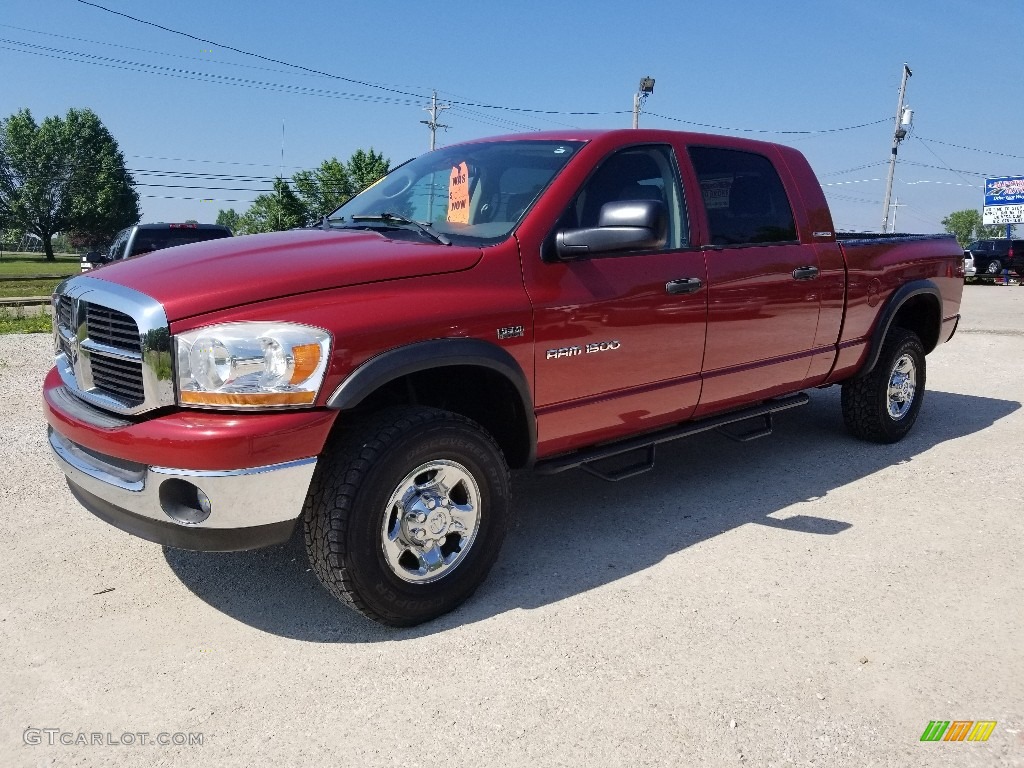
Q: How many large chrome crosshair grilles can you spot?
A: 1